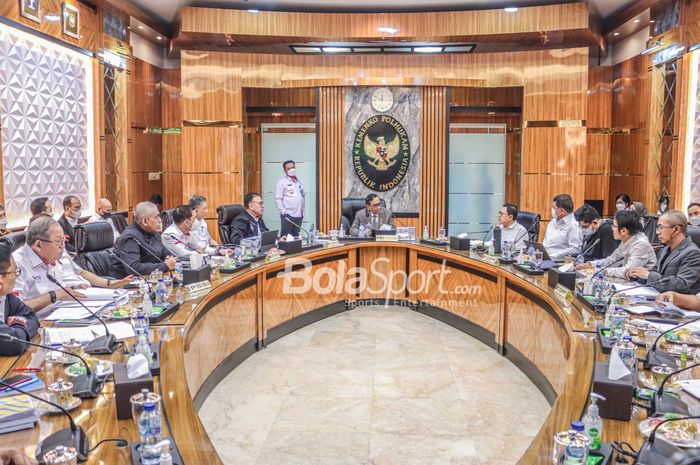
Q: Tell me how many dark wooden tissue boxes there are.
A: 7